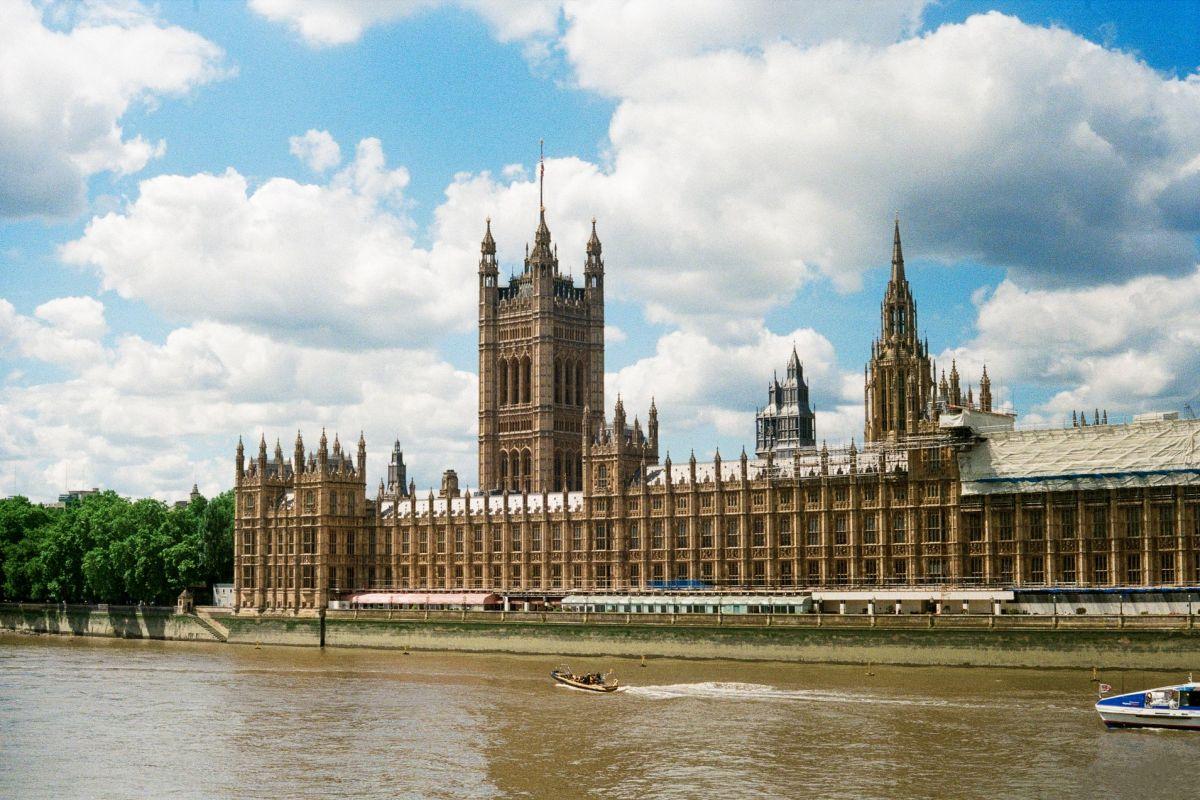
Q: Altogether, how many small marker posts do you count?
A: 5